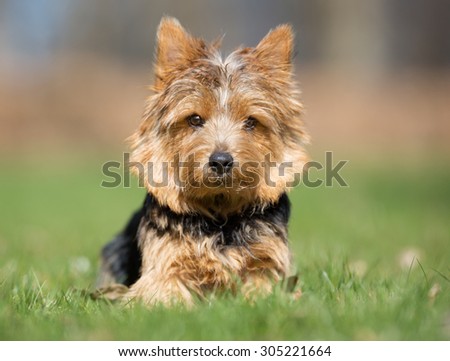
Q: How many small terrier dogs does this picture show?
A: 1